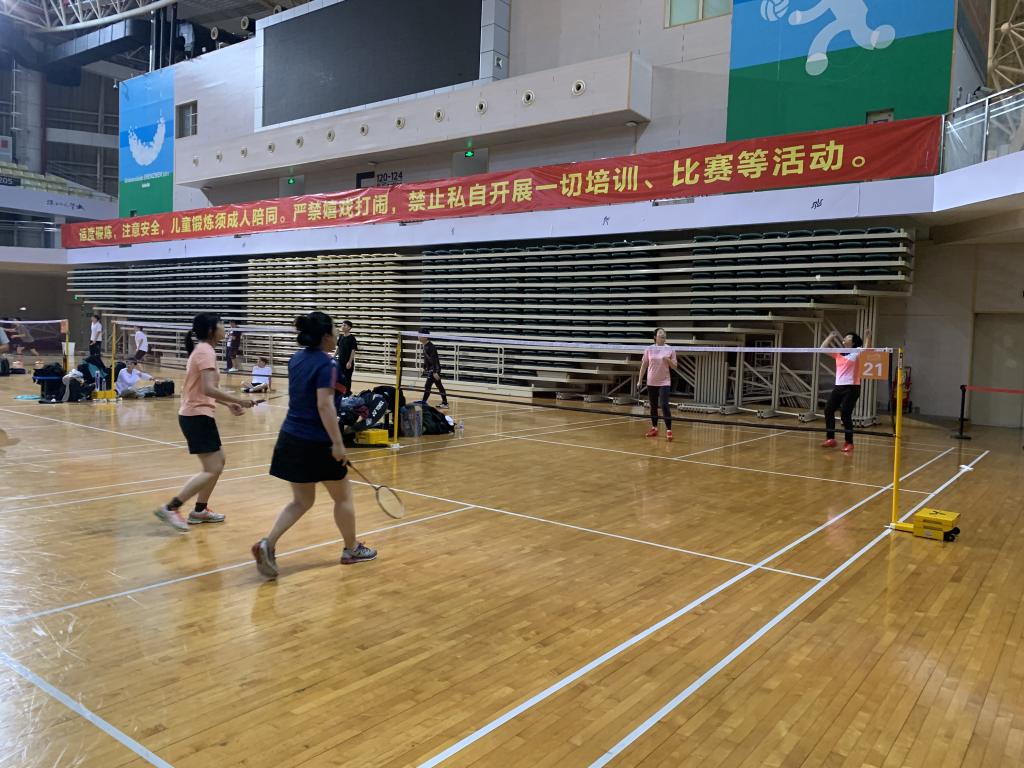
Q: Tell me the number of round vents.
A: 12